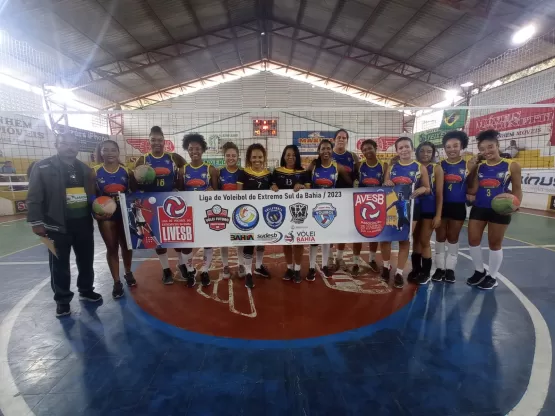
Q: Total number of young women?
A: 13